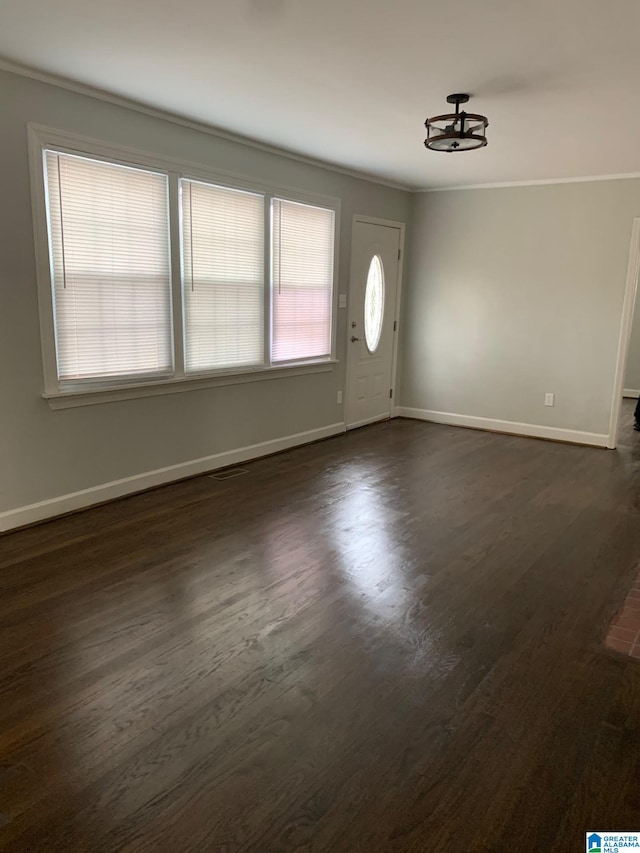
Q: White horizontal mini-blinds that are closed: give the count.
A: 3